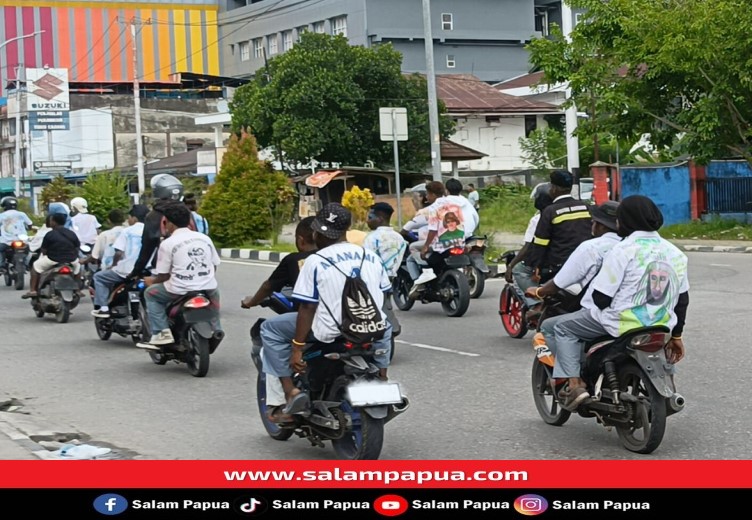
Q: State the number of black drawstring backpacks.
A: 1